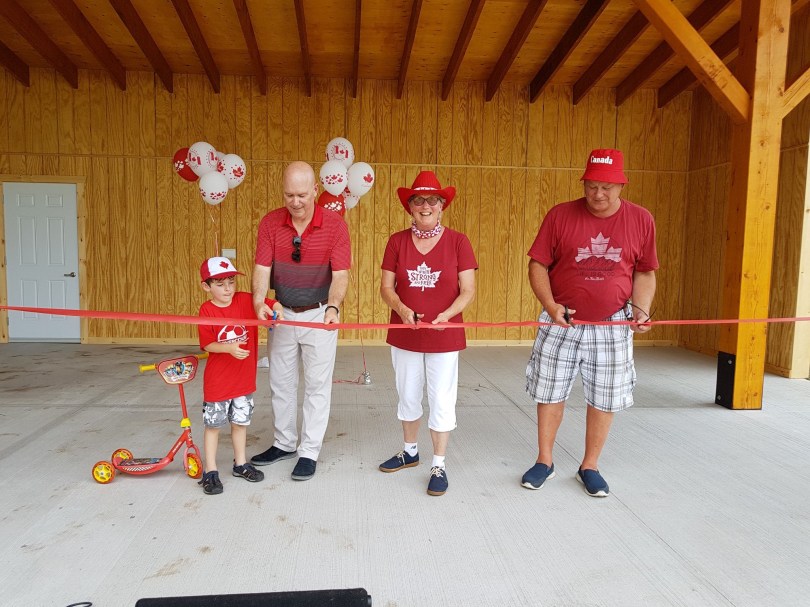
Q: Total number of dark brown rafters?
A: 15